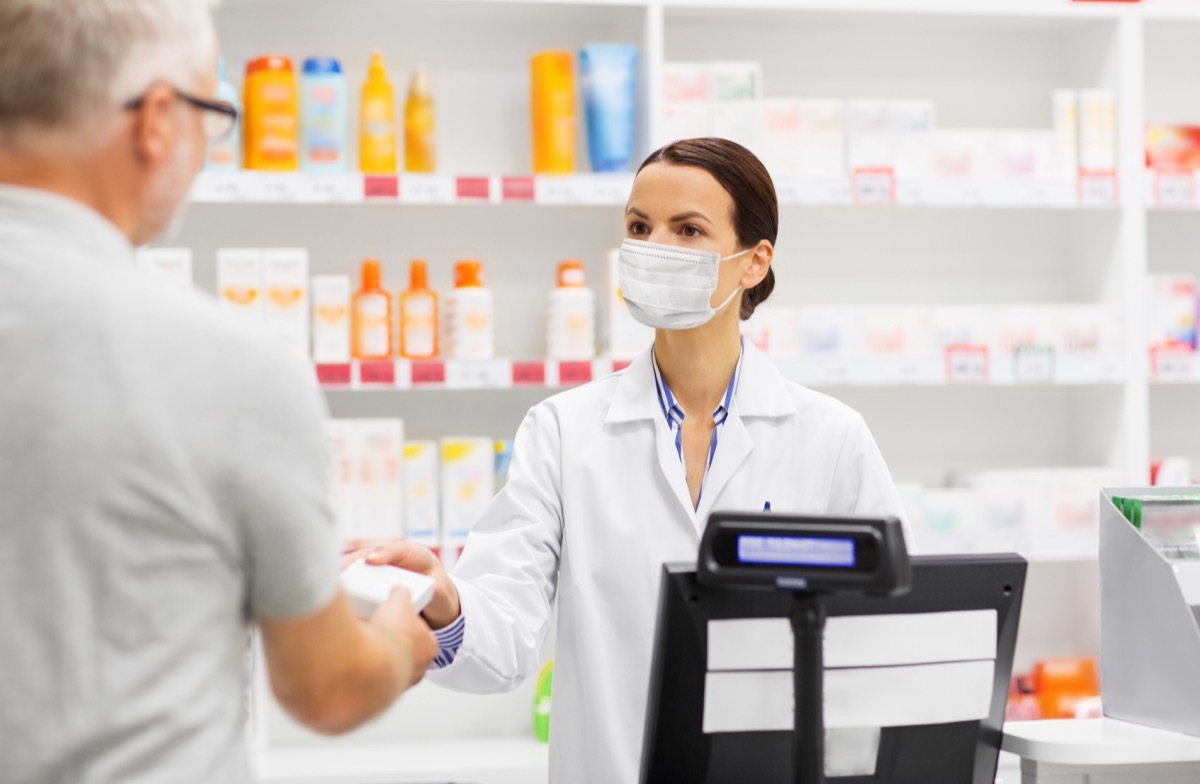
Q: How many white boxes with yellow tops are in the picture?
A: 2